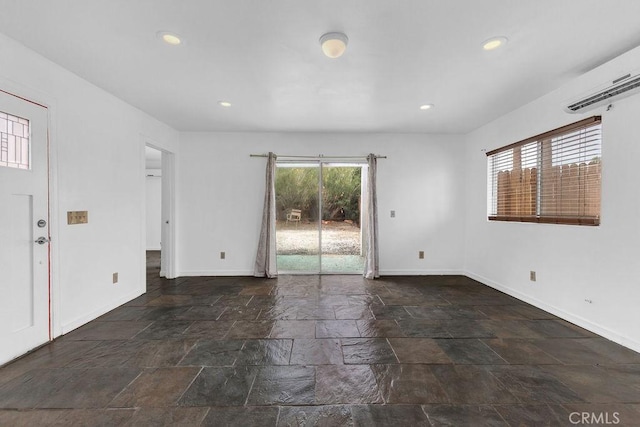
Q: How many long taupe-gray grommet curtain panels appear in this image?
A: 2